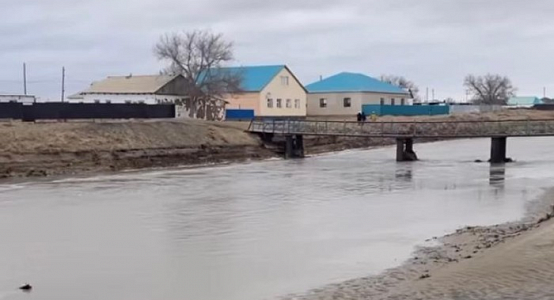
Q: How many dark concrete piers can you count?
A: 3